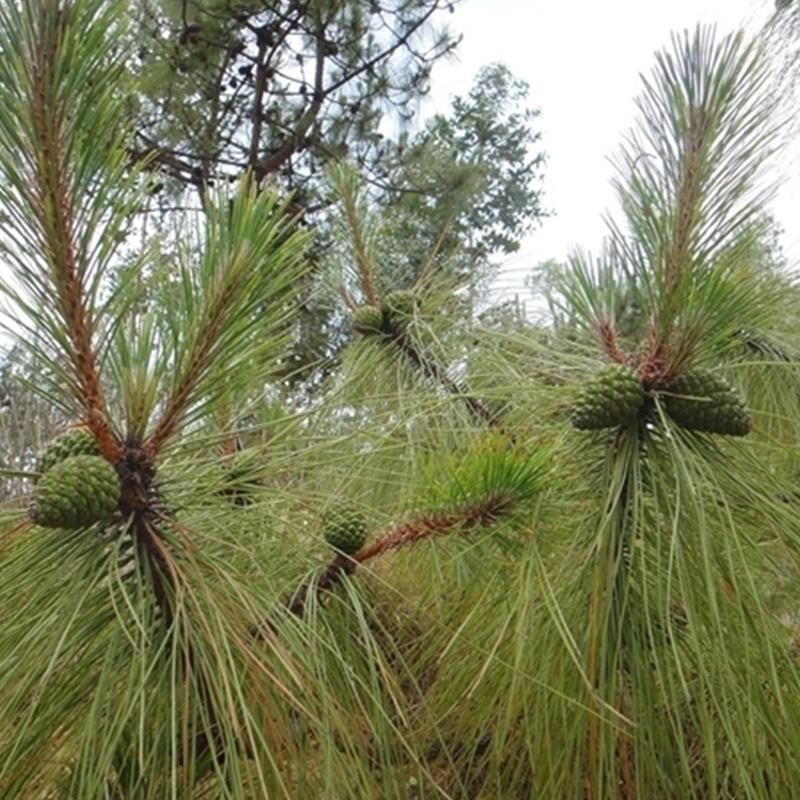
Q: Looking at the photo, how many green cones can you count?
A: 7